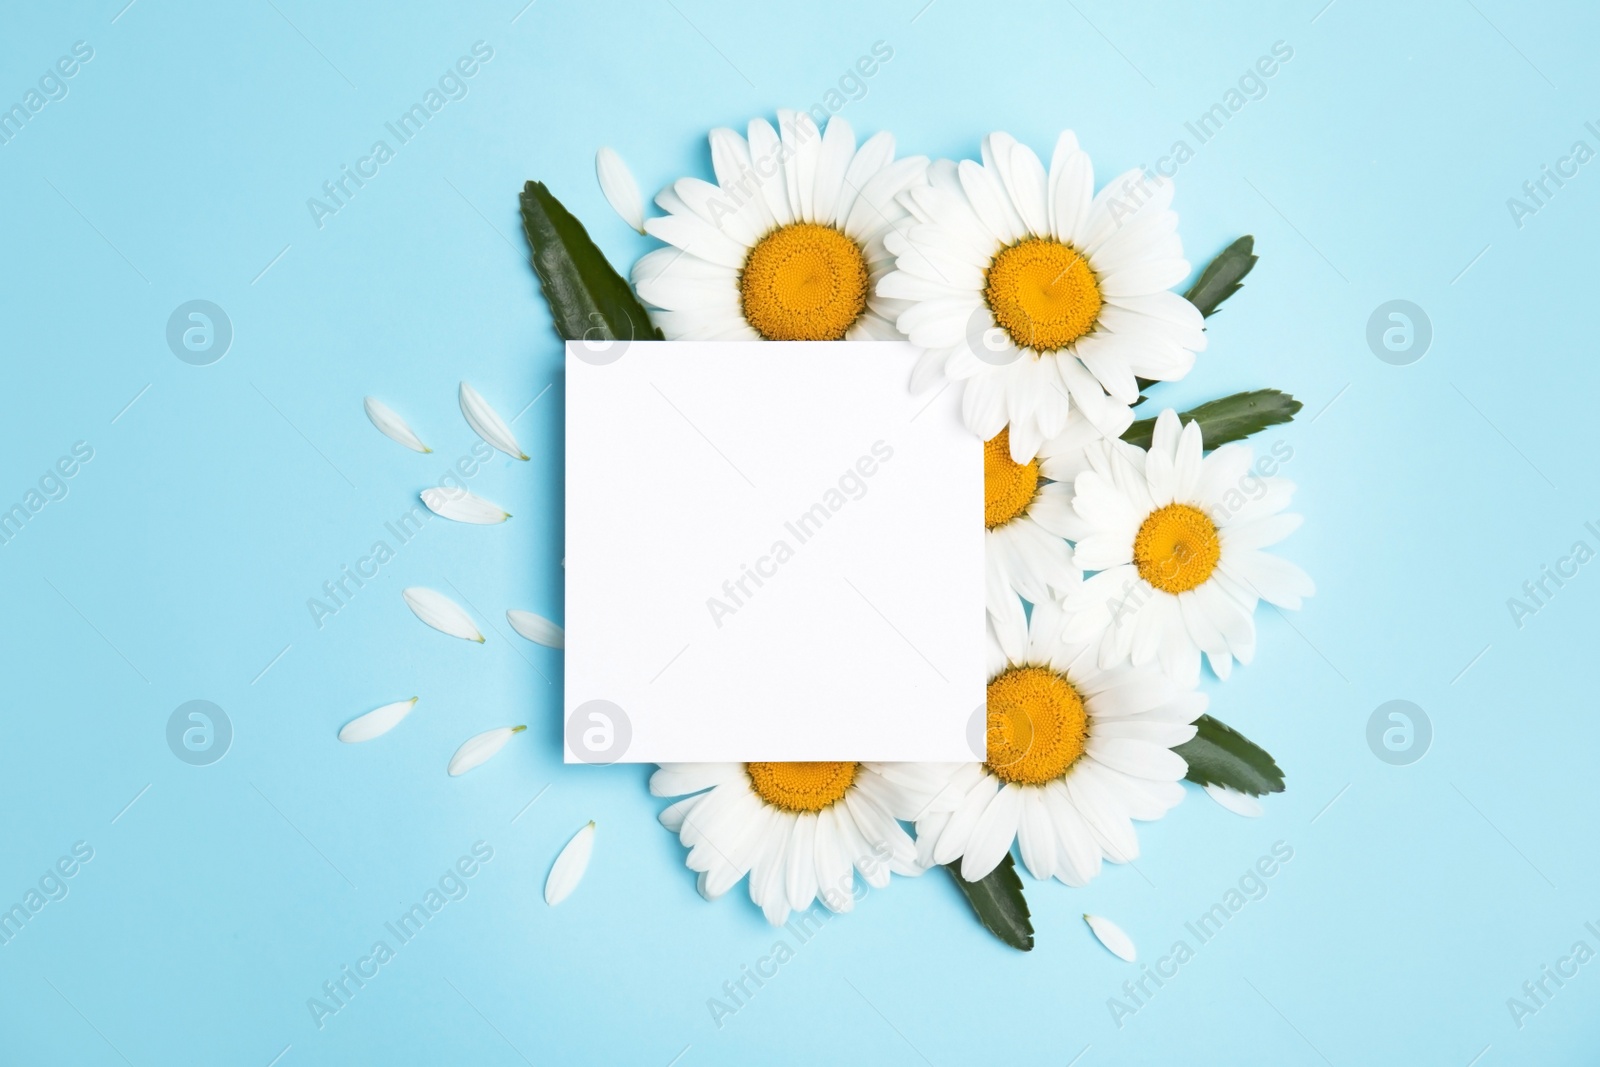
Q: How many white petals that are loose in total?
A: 11